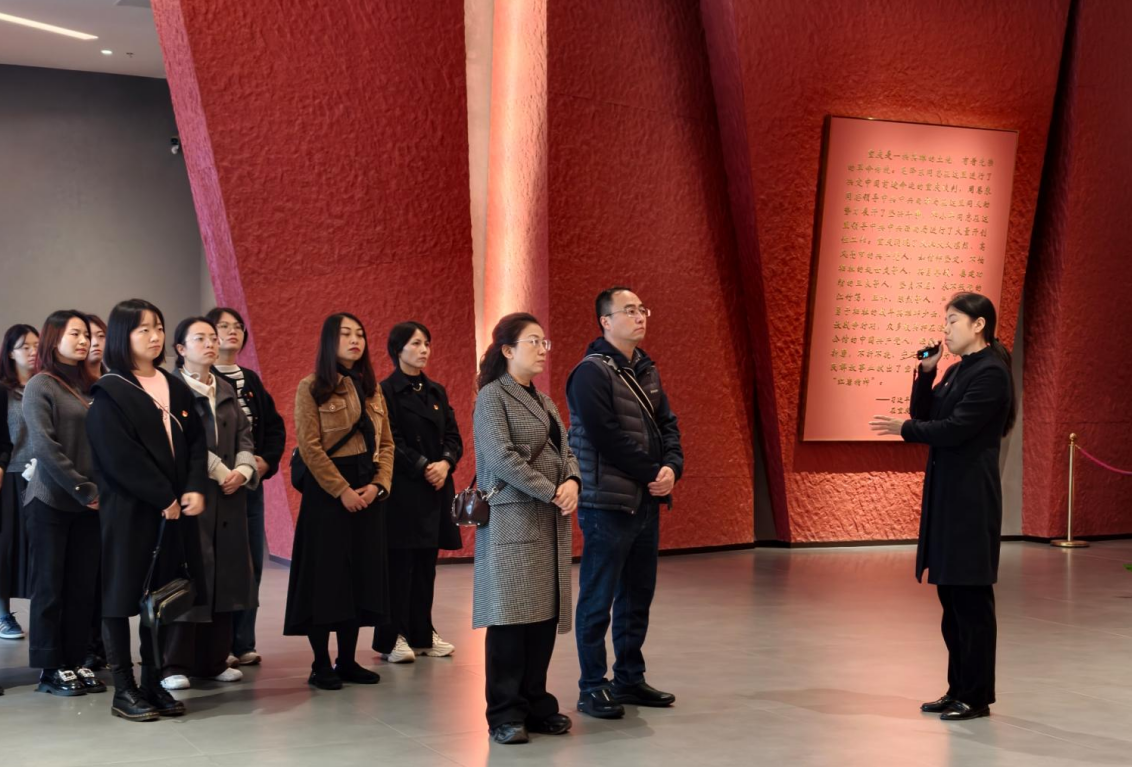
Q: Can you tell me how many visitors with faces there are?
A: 10